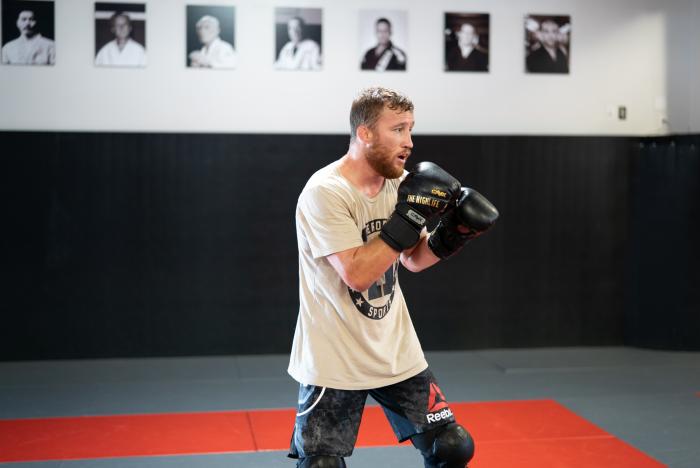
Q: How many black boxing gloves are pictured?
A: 2